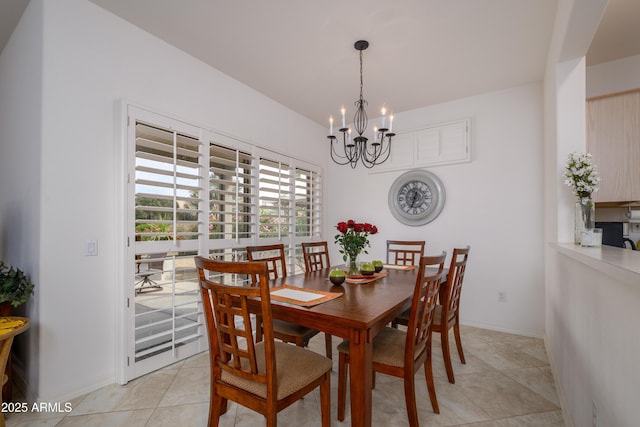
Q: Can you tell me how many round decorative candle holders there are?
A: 3